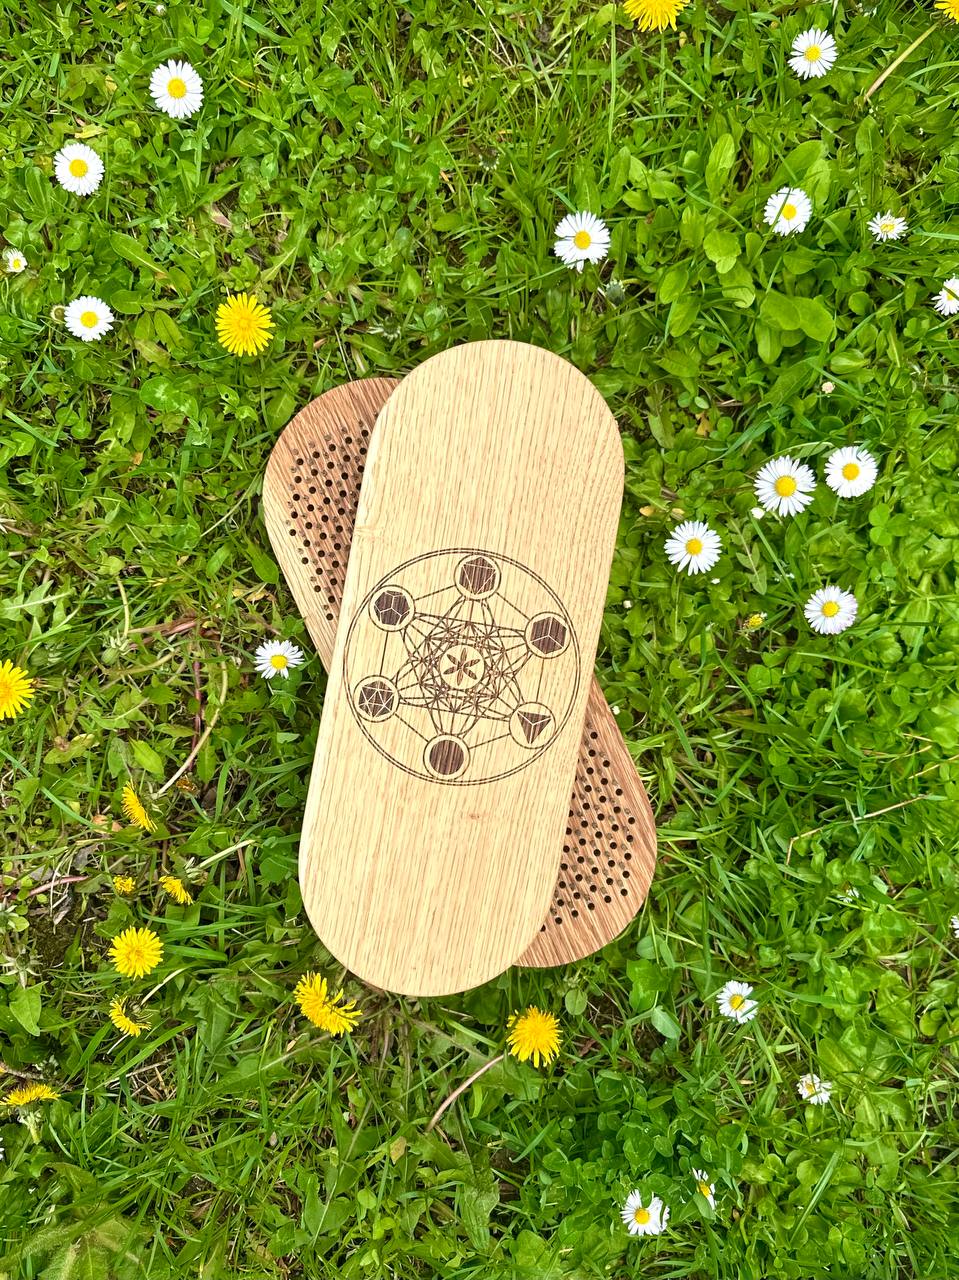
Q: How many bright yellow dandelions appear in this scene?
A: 12